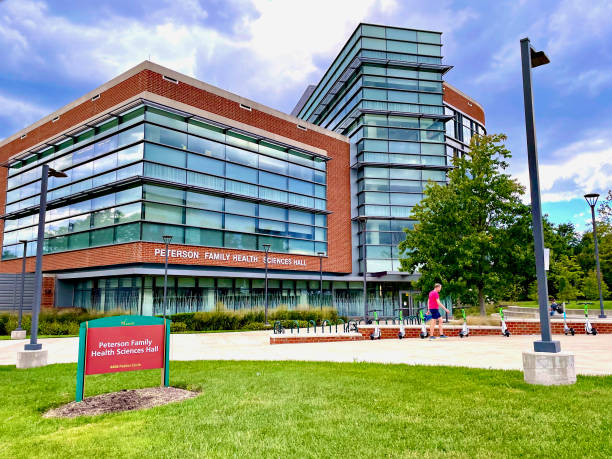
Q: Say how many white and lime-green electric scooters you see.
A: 6